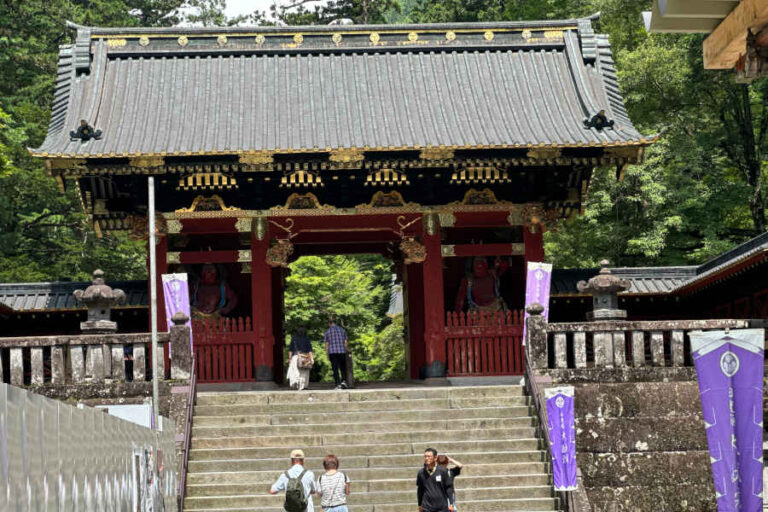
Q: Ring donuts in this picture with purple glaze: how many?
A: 0